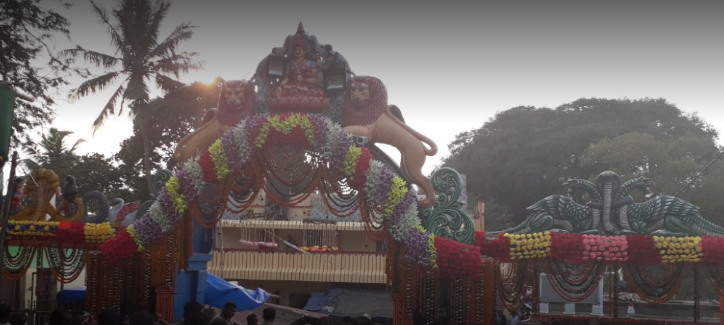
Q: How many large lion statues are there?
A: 2